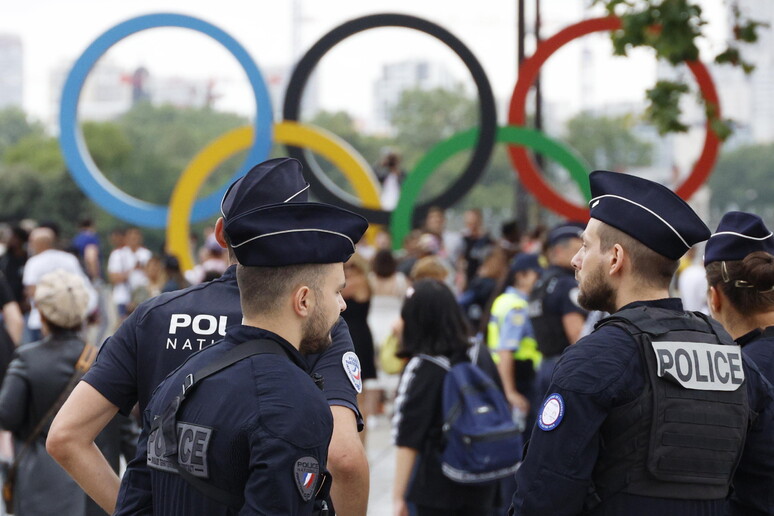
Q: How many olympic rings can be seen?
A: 5